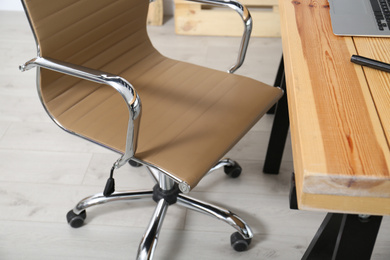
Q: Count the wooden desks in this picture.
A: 1